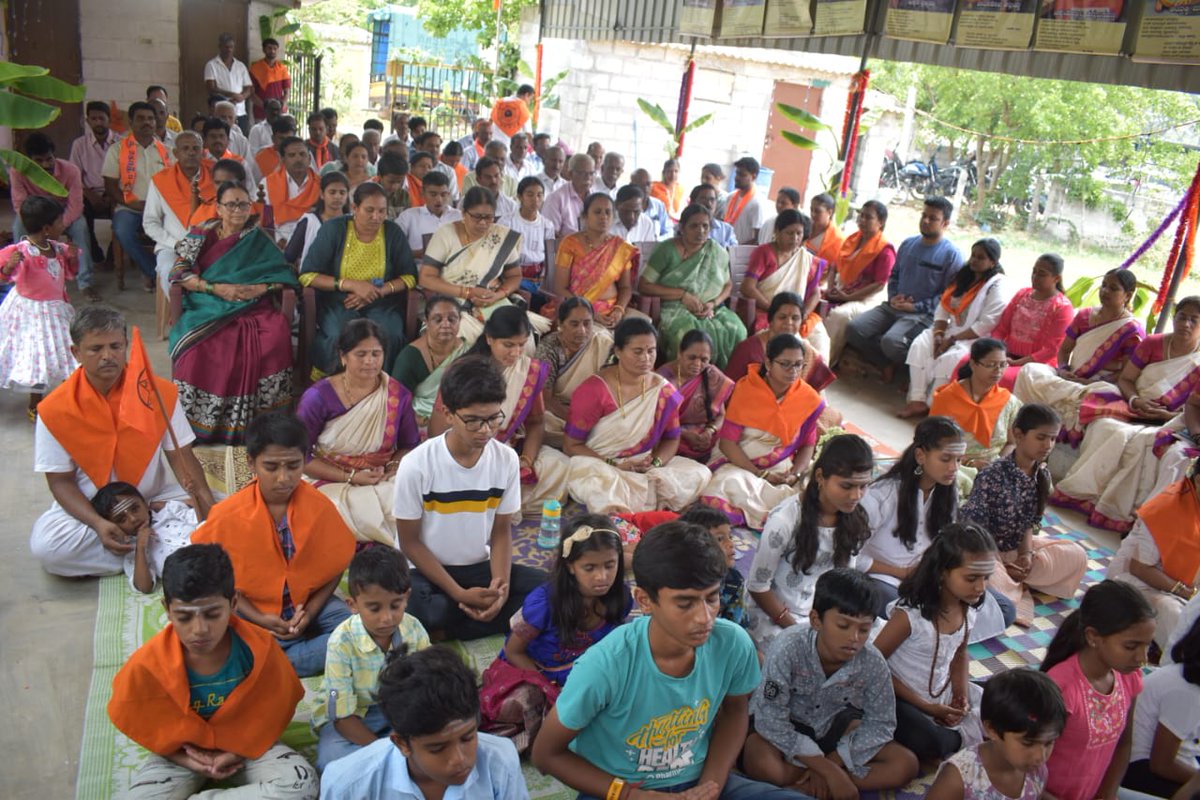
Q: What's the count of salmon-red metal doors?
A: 1